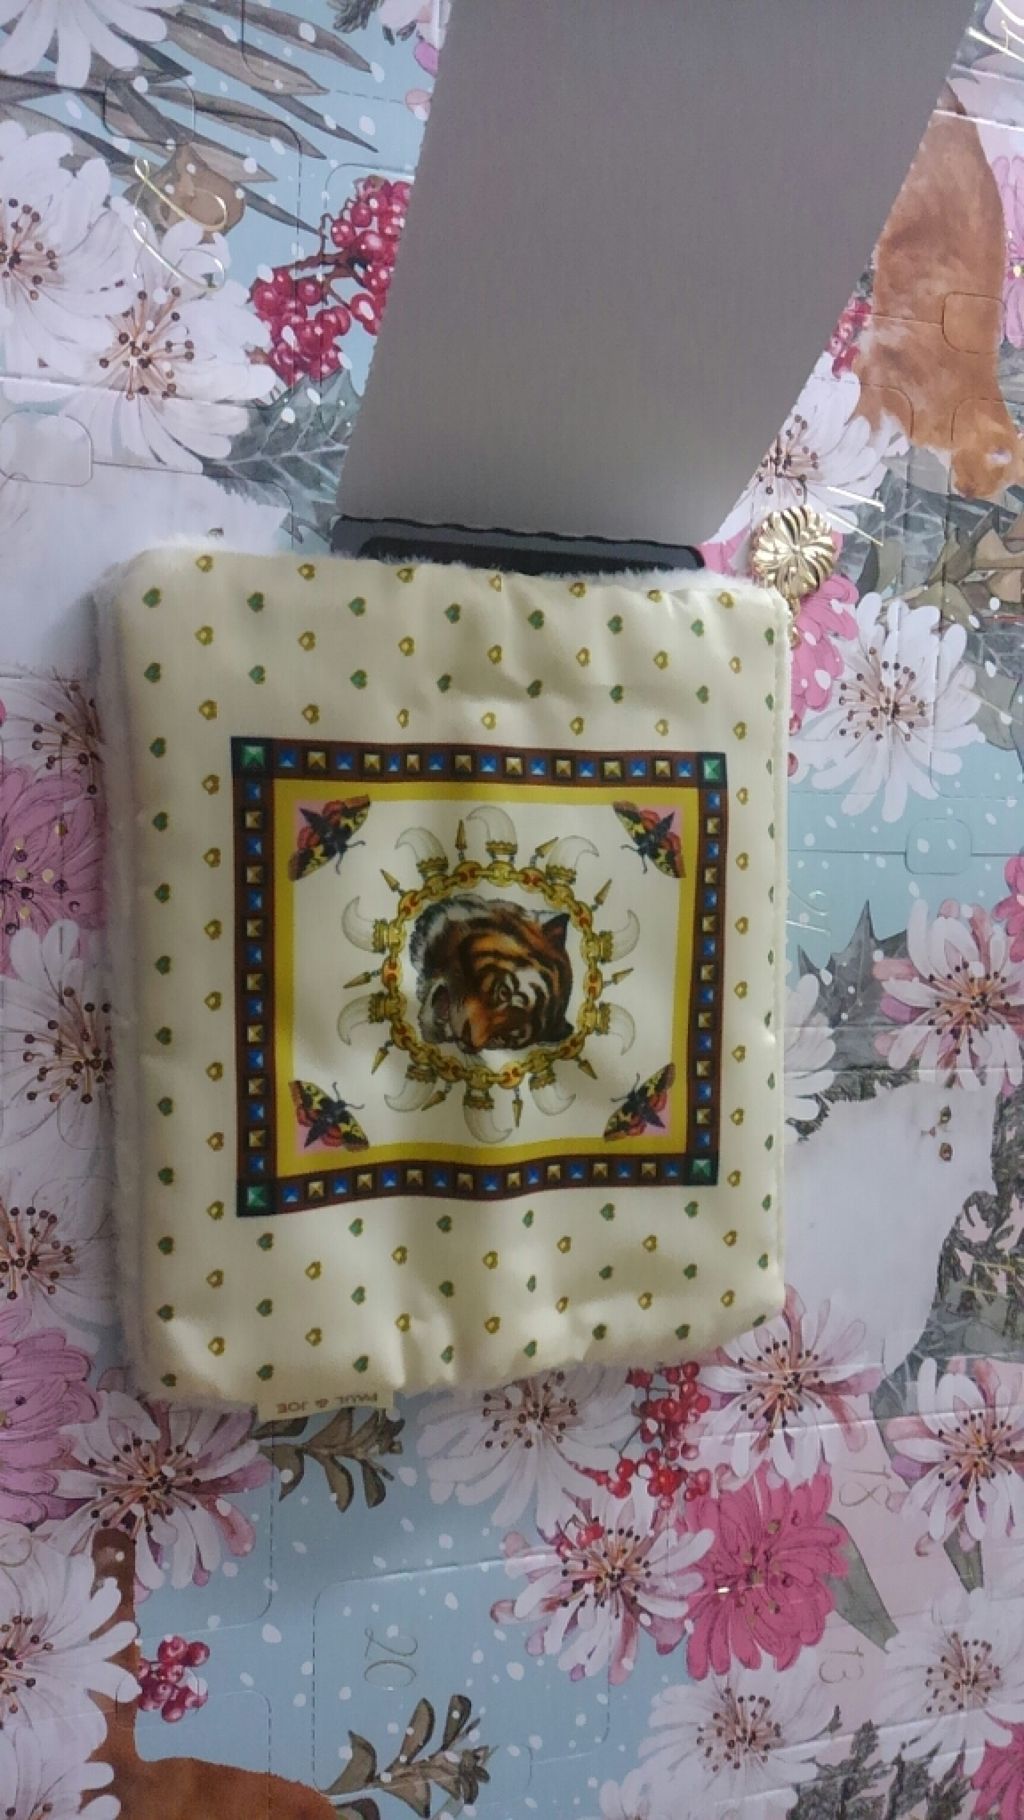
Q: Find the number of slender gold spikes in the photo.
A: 10